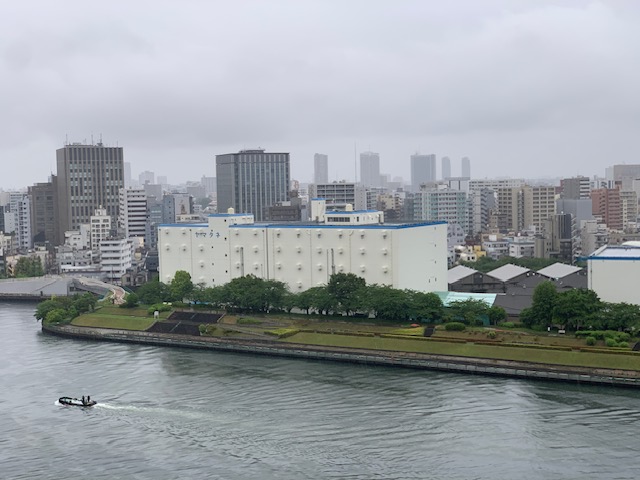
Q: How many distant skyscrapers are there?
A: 5